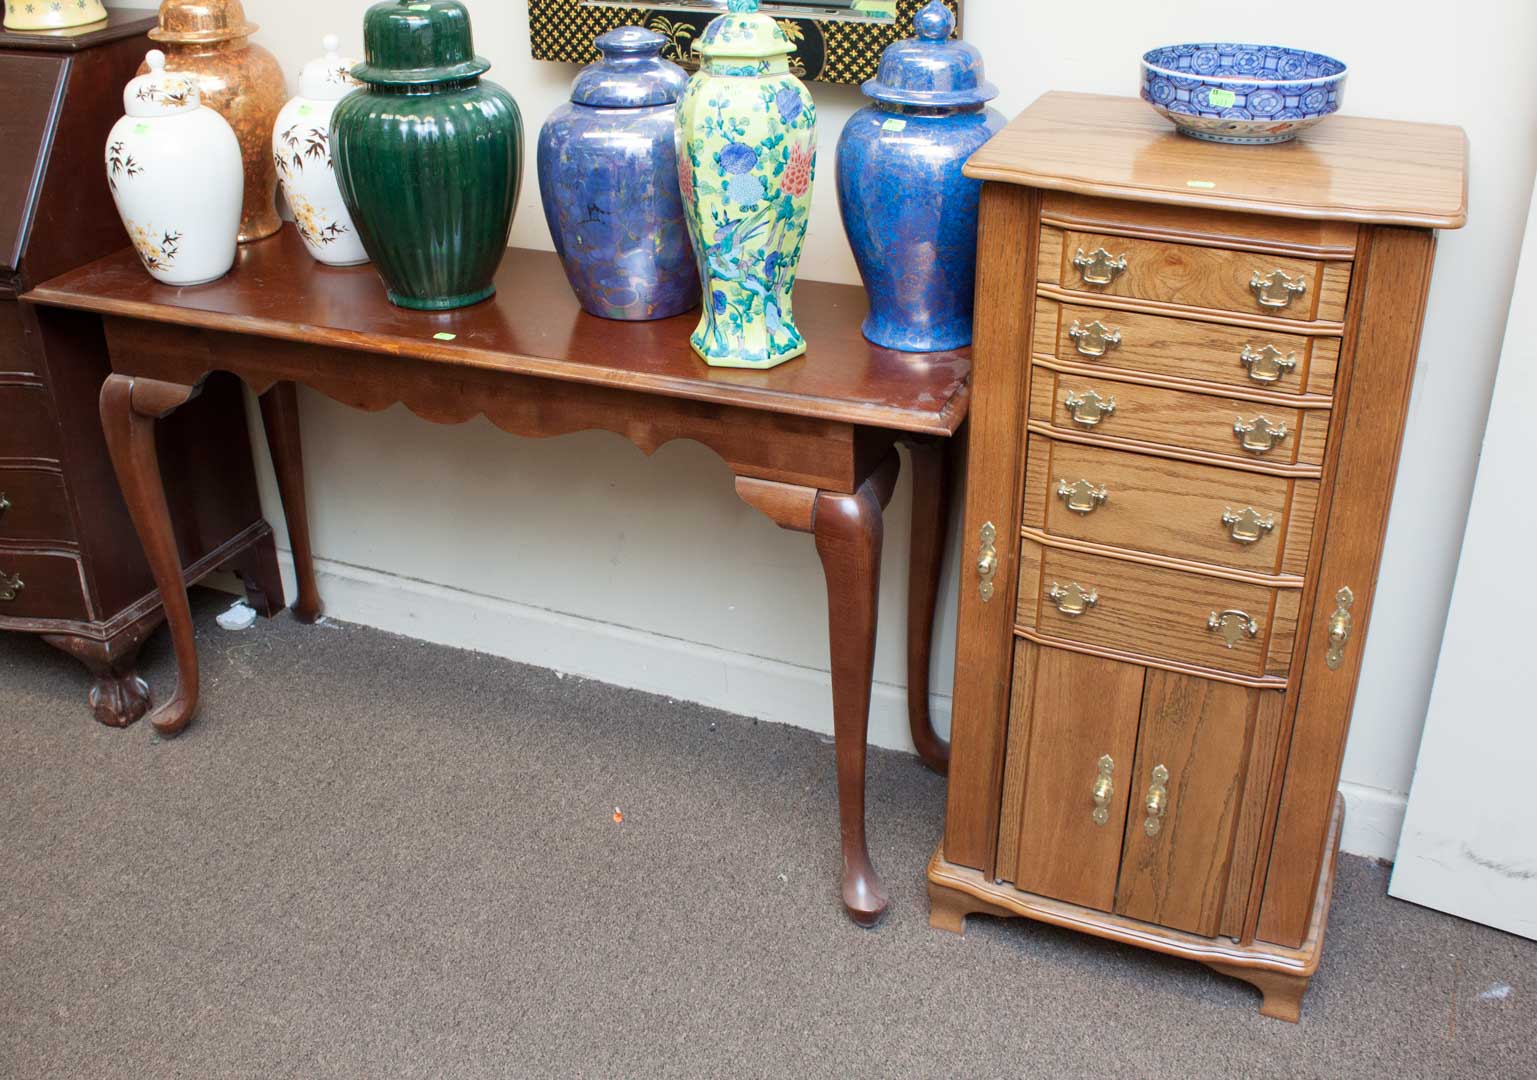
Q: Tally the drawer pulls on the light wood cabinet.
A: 10